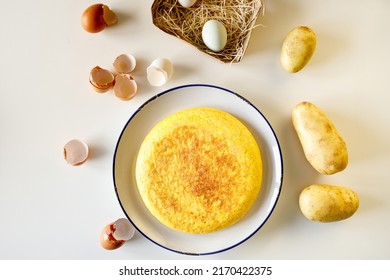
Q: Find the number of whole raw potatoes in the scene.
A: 3